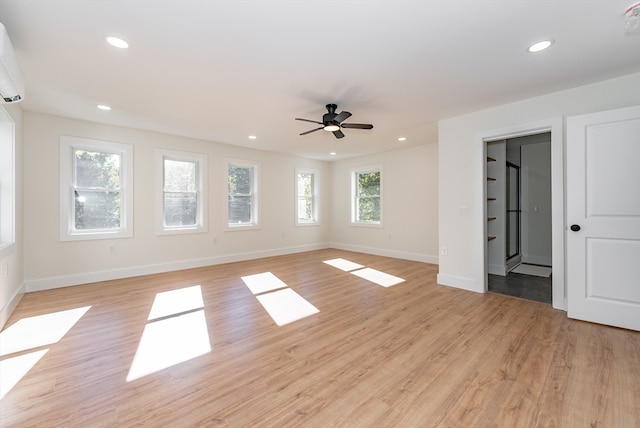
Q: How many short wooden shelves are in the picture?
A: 5